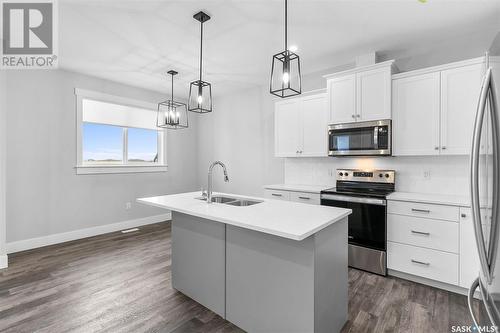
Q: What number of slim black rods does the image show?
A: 3